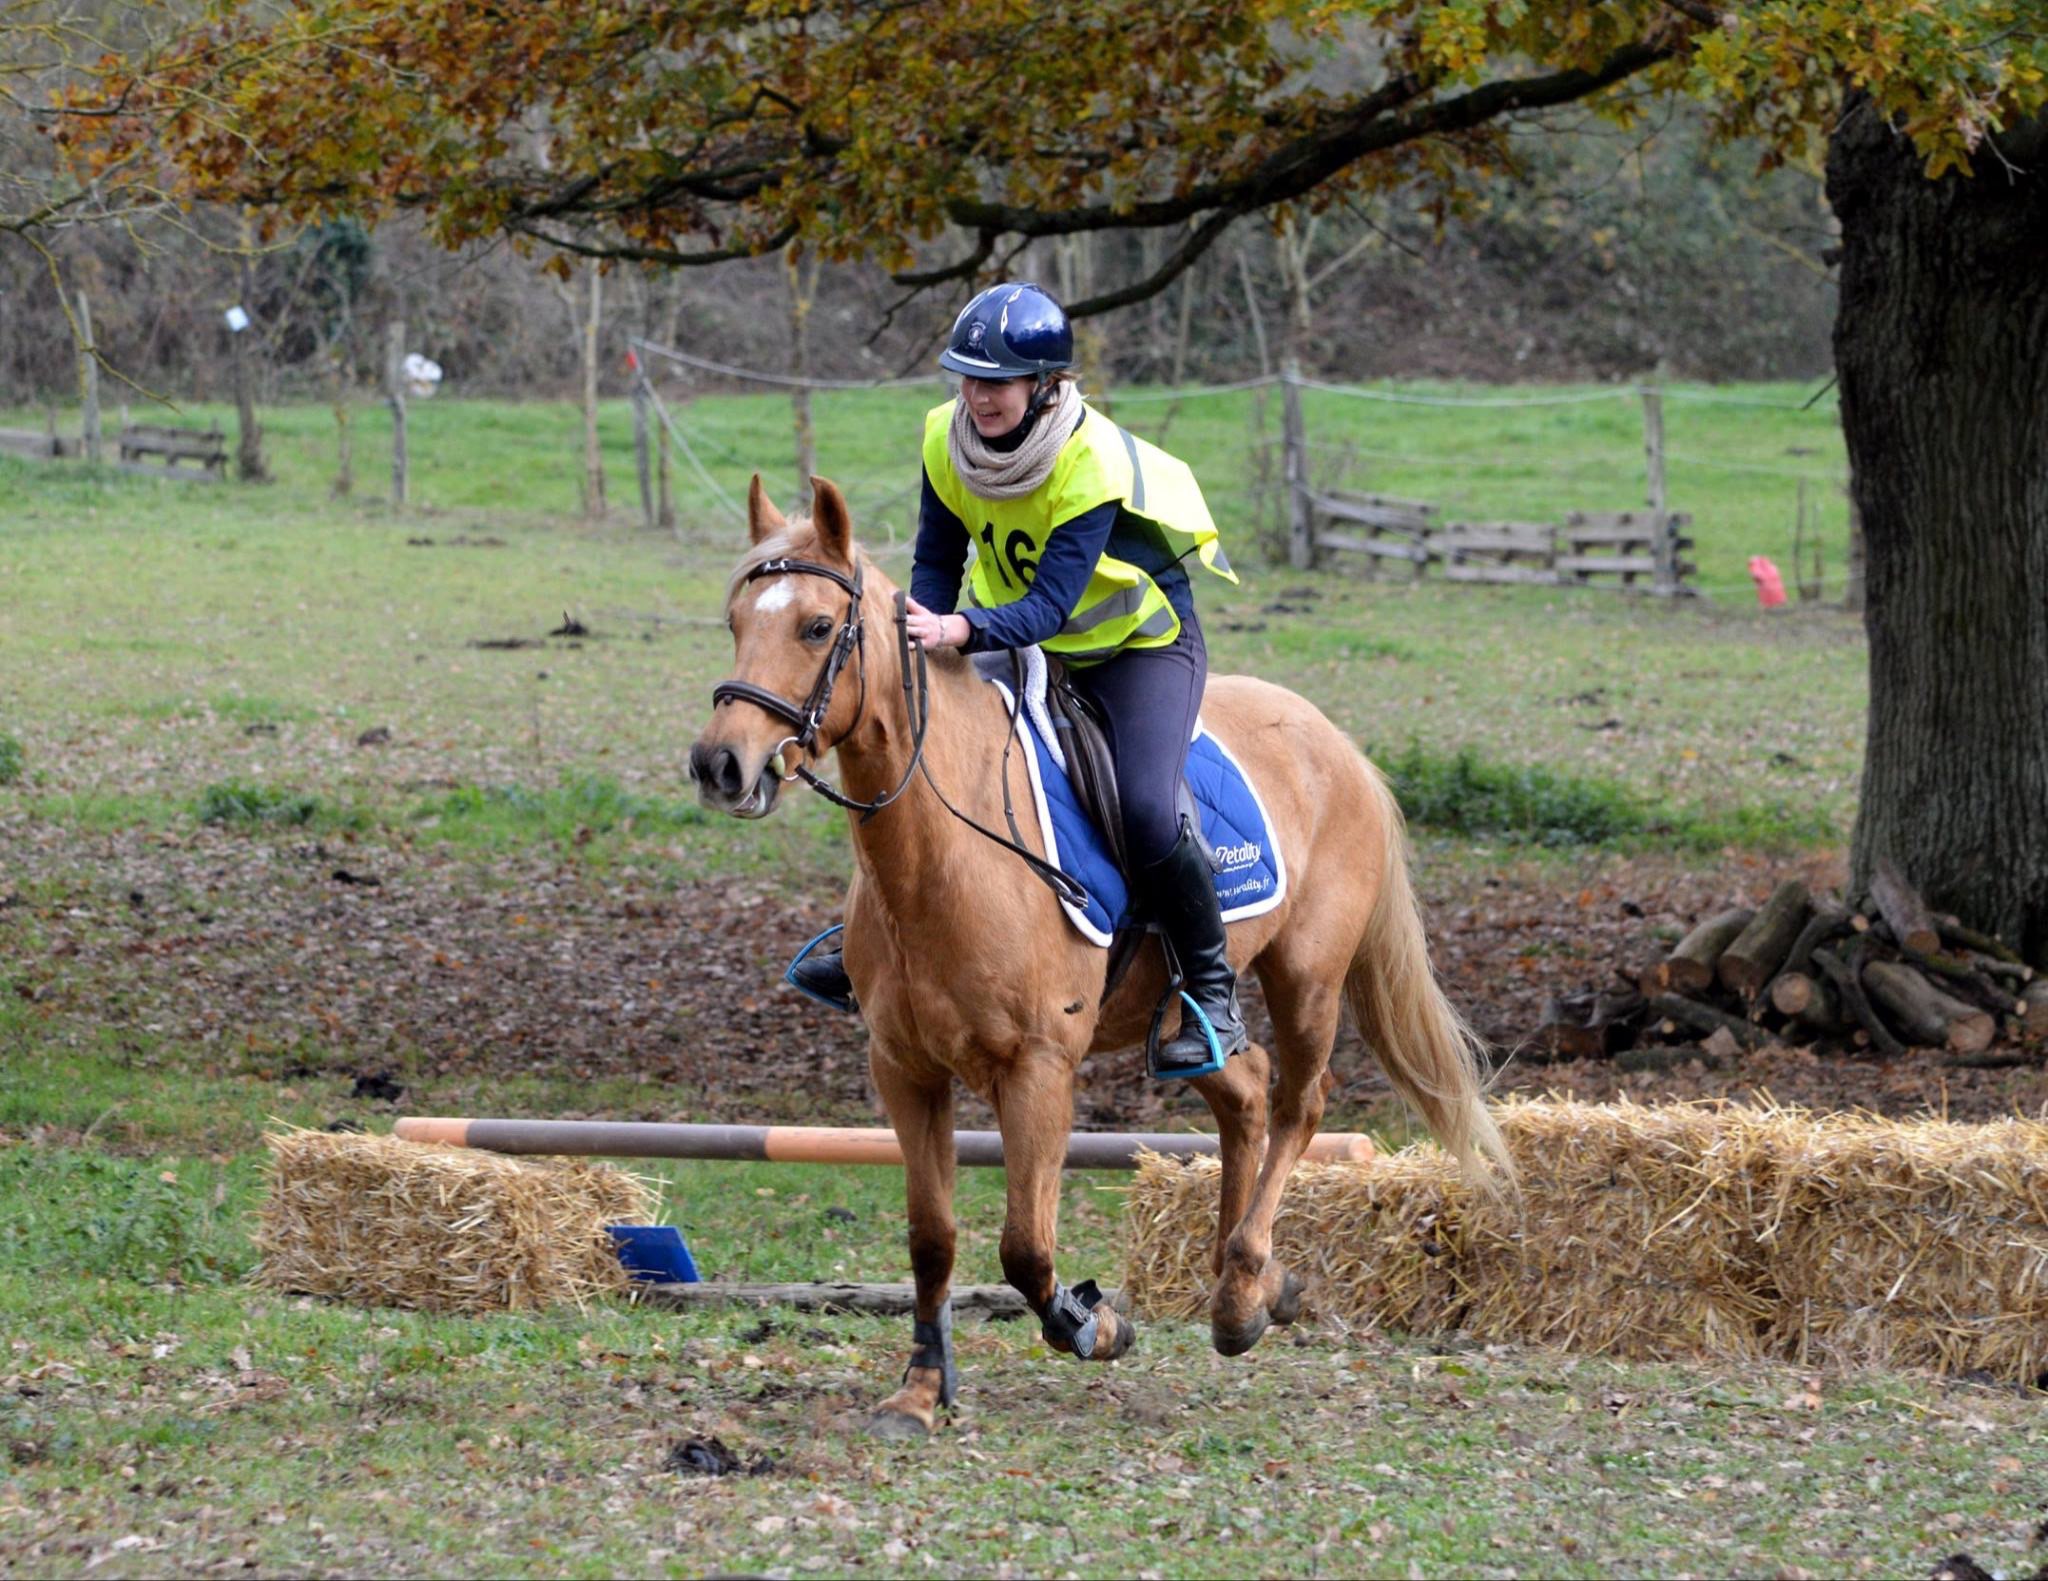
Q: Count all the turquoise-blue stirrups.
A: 2